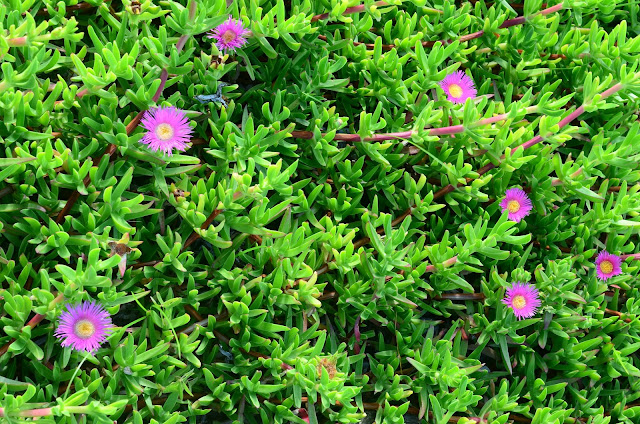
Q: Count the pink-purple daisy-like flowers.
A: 7